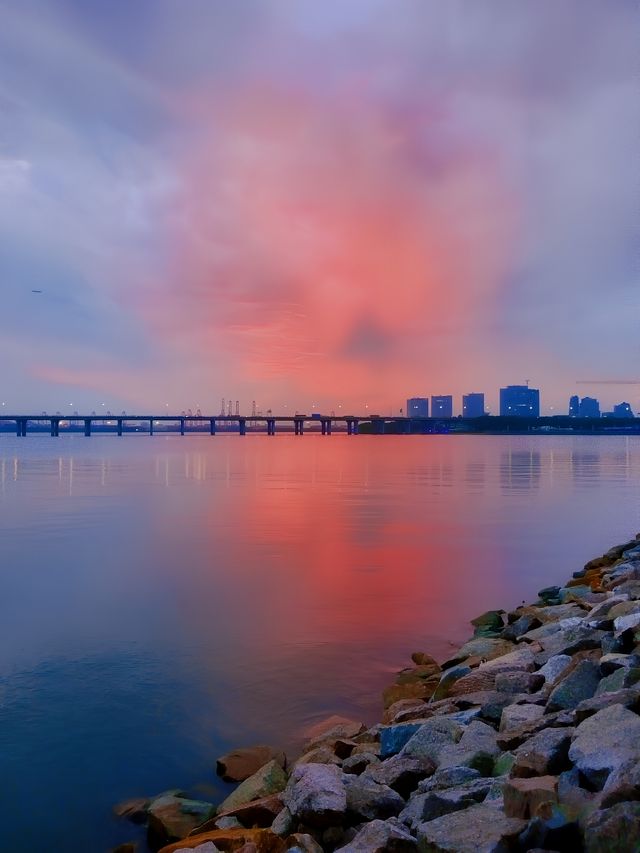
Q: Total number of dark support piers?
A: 12